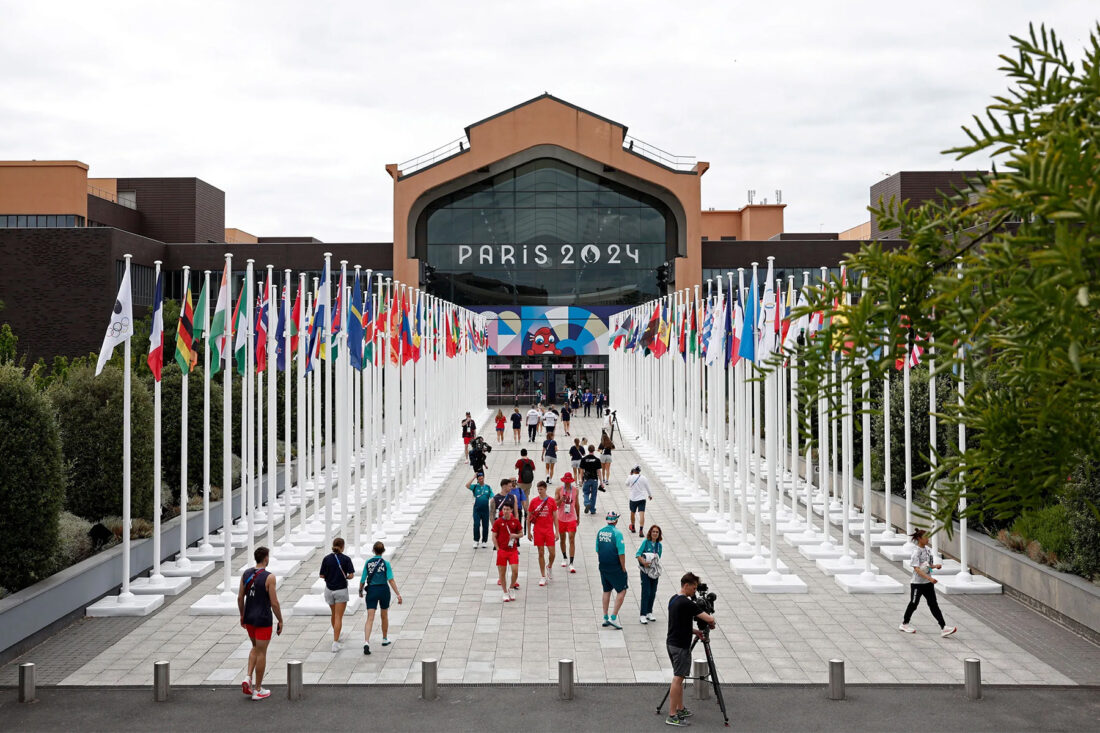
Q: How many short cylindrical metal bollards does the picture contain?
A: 8